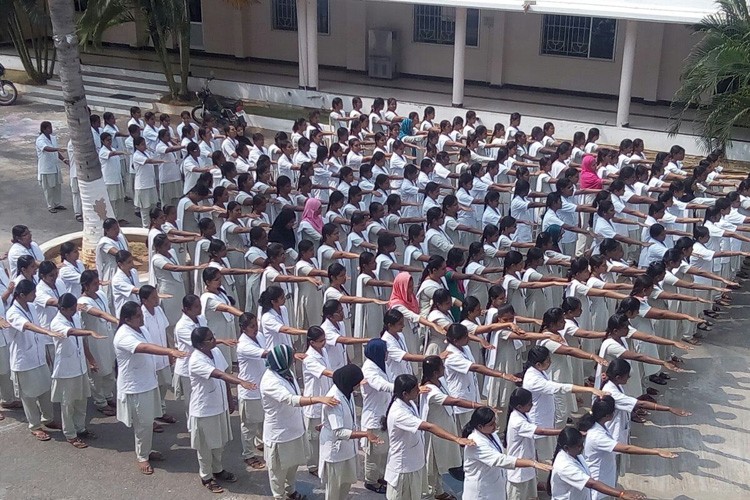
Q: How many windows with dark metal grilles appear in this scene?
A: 3